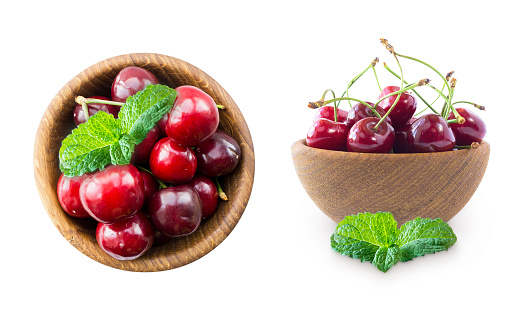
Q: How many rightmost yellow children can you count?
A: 0